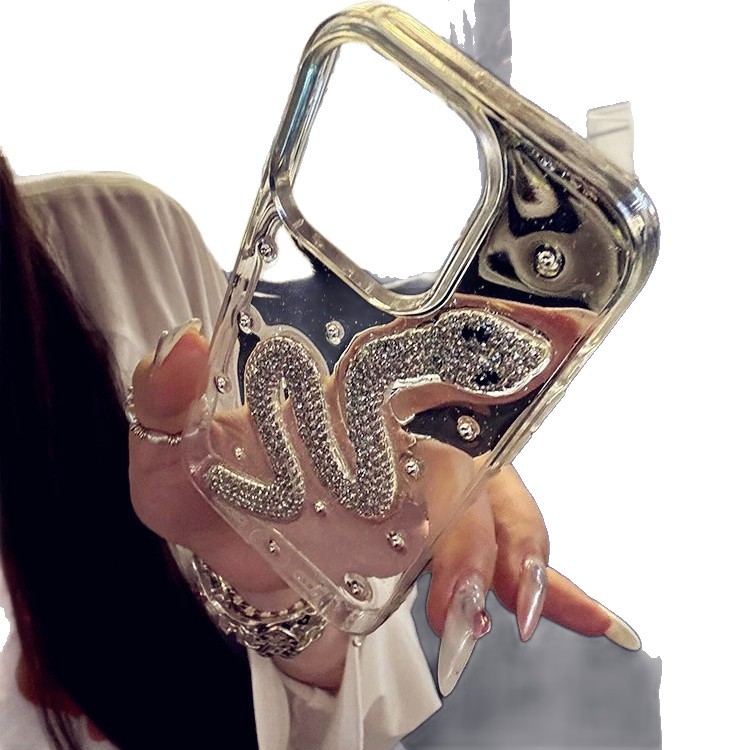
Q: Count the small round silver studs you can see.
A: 12